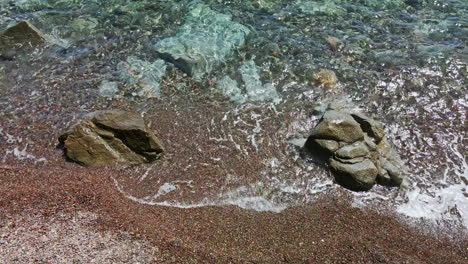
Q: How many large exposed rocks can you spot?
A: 3